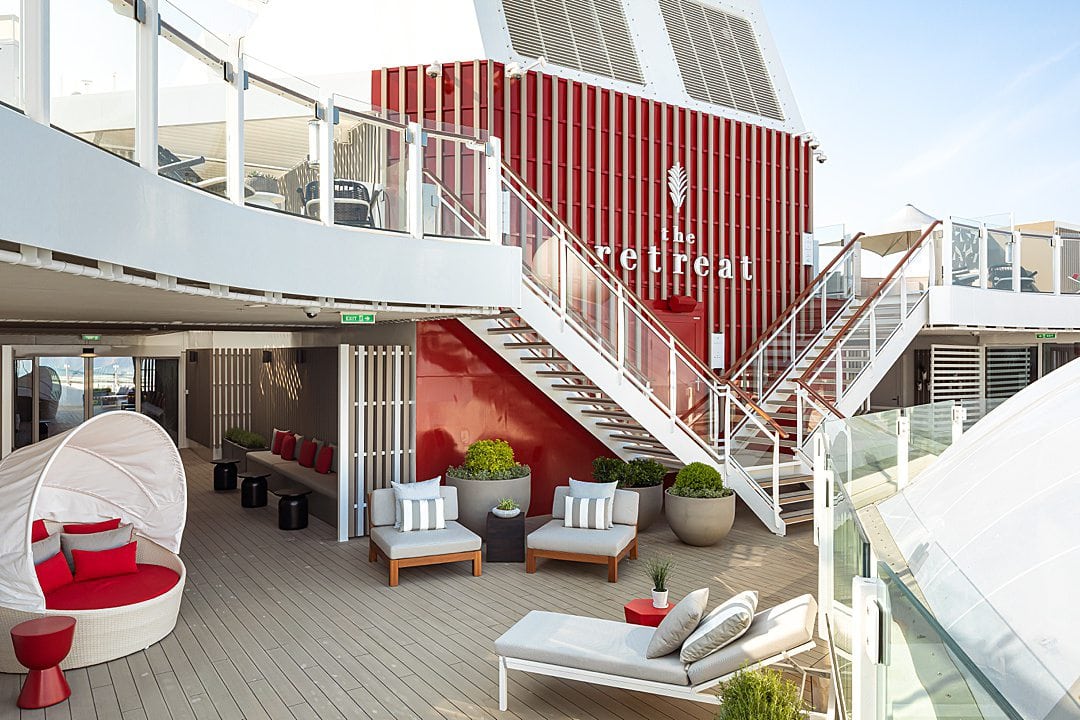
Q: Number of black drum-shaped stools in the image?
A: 3